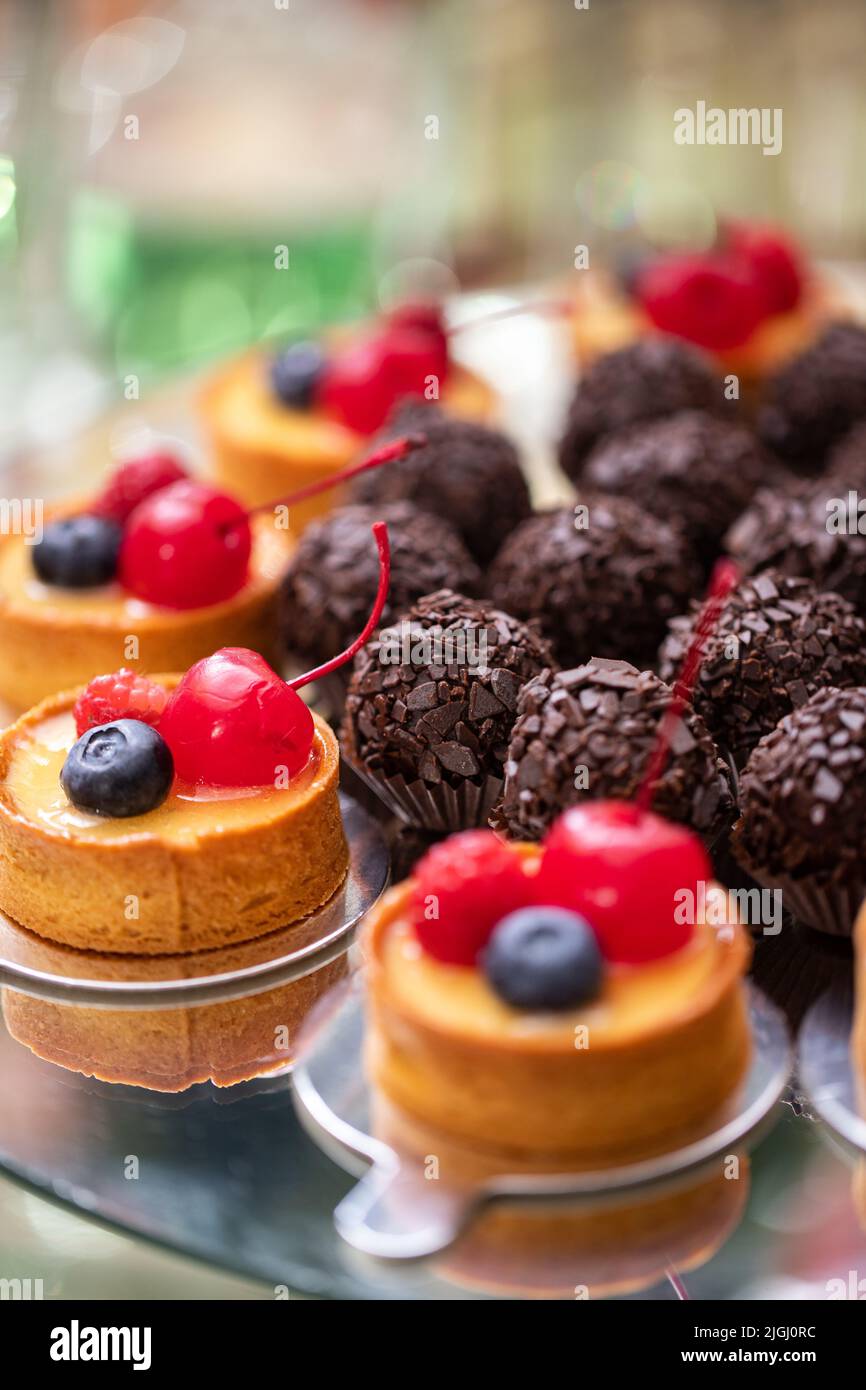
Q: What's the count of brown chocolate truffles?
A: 12